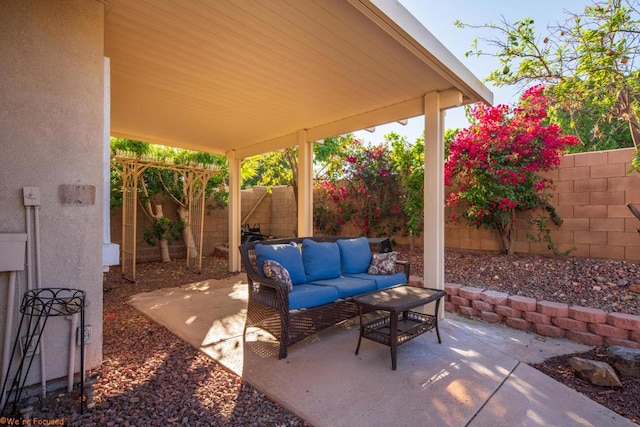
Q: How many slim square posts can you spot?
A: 3